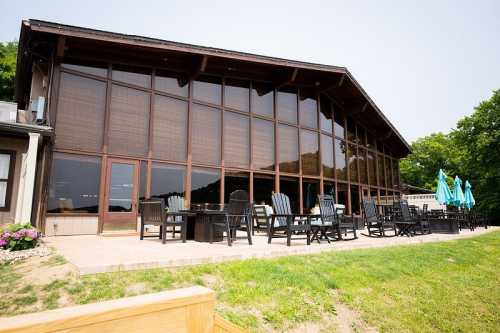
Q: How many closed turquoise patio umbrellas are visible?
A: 3